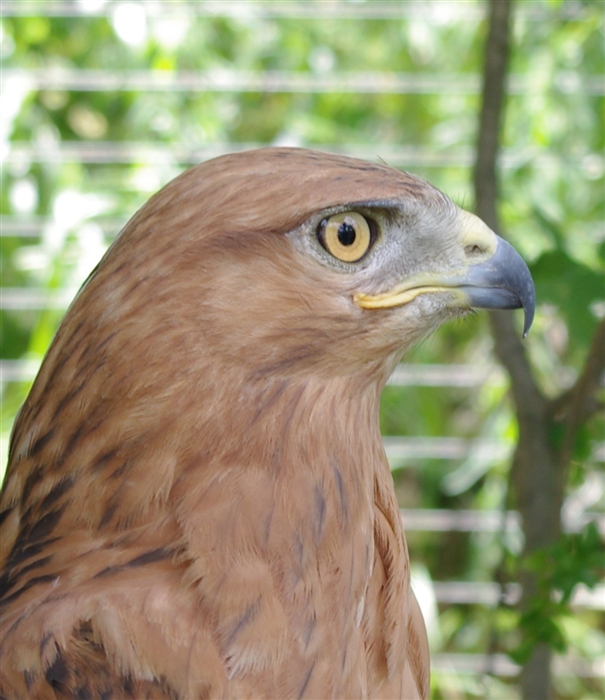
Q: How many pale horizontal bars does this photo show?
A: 10